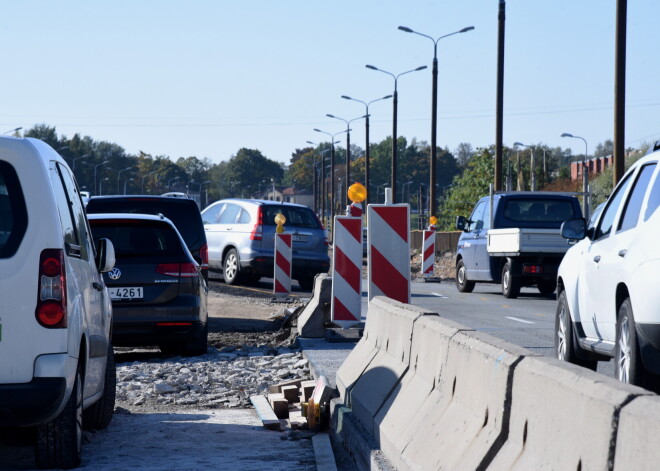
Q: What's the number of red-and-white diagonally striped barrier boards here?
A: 4